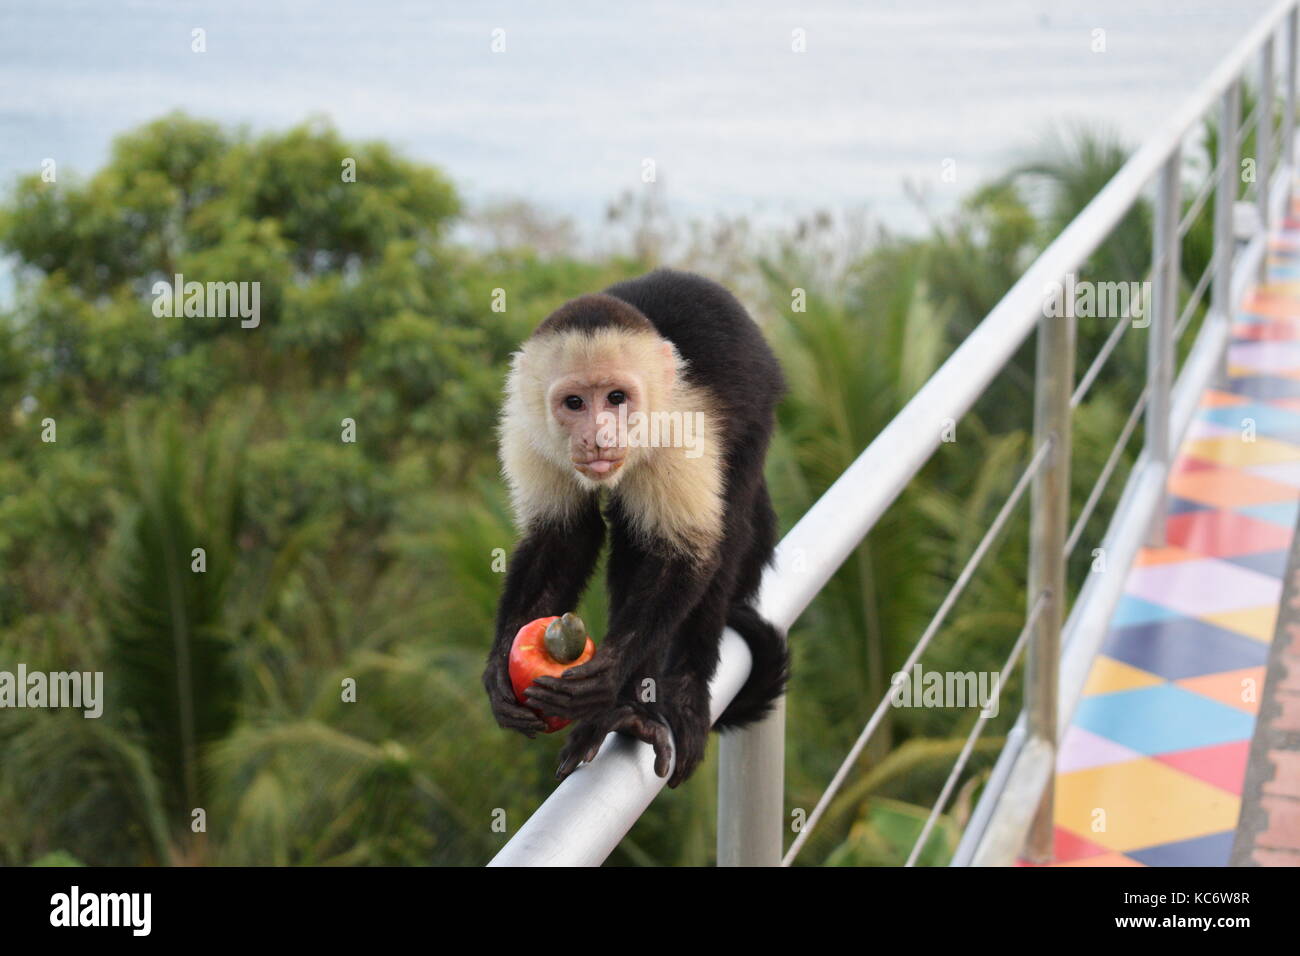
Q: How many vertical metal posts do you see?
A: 6